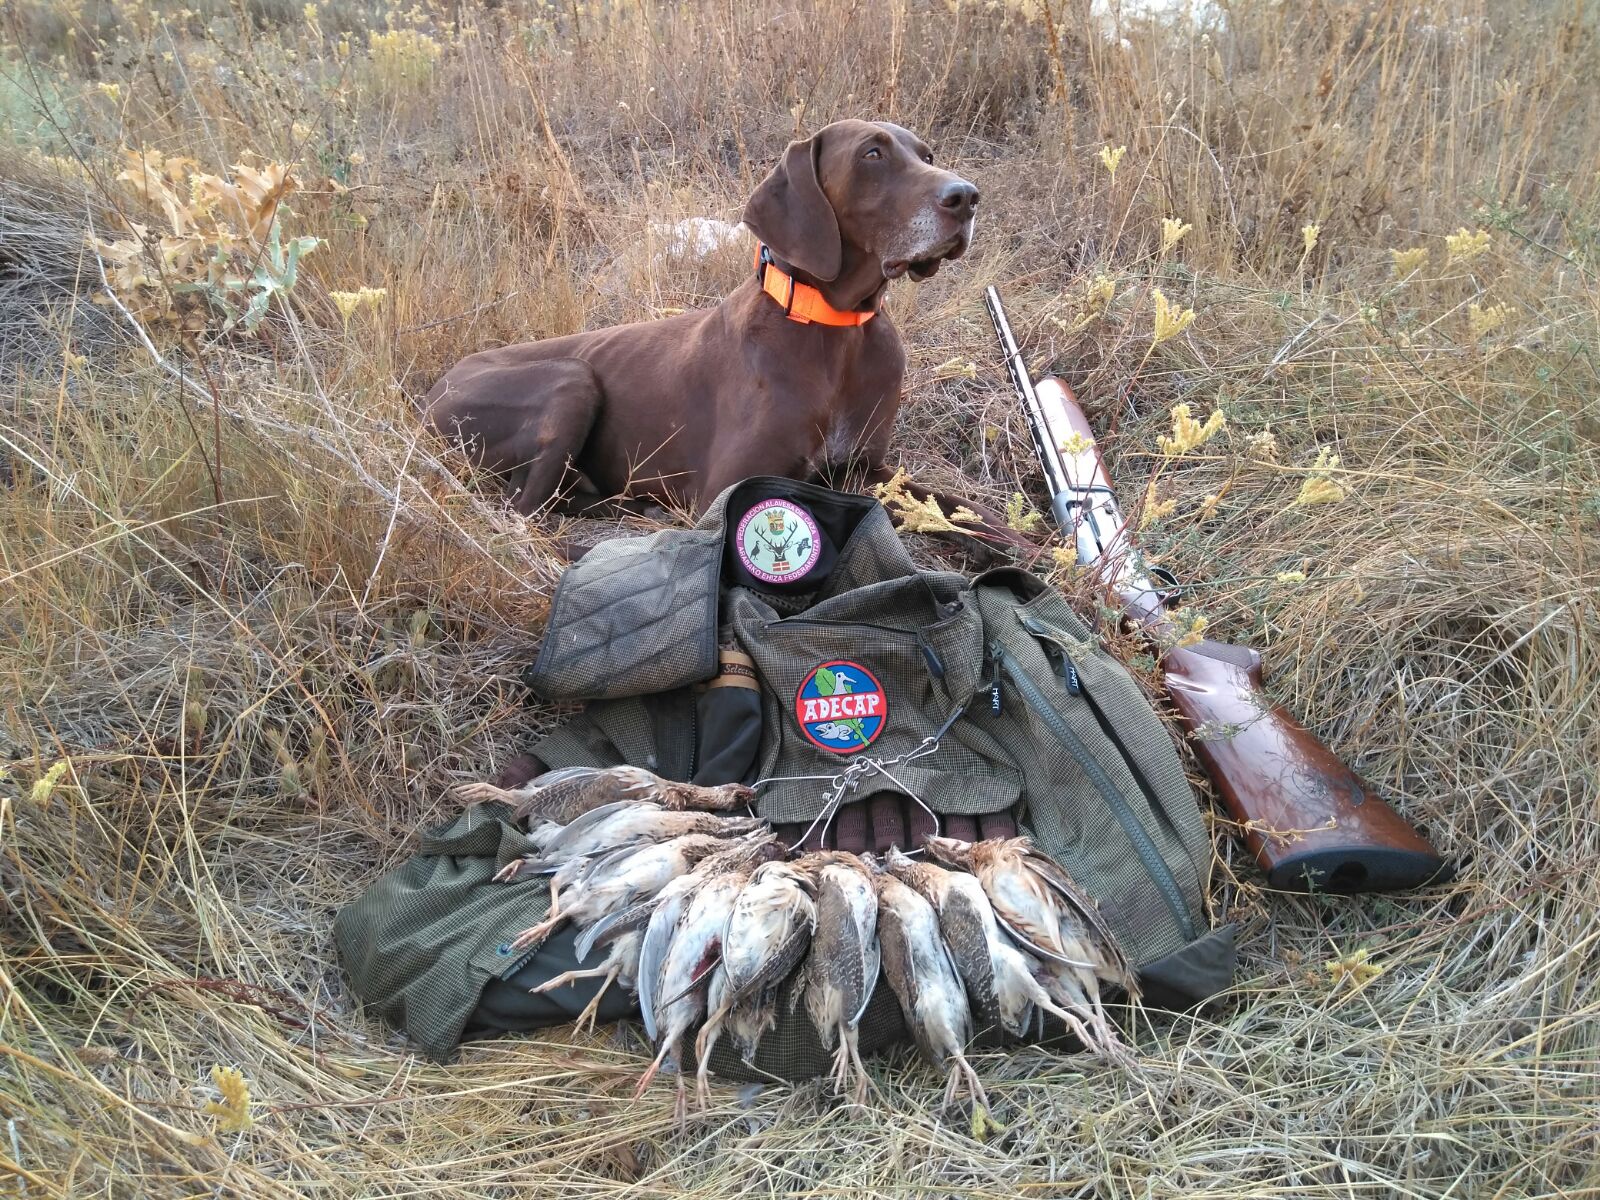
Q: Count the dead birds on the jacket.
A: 10